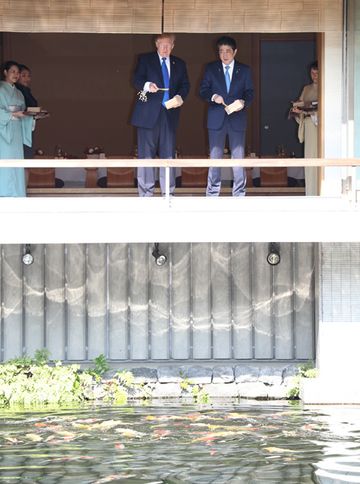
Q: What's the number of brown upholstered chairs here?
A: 4